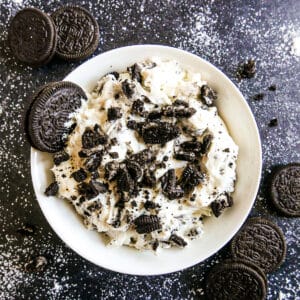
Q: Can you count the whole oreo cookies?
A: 6